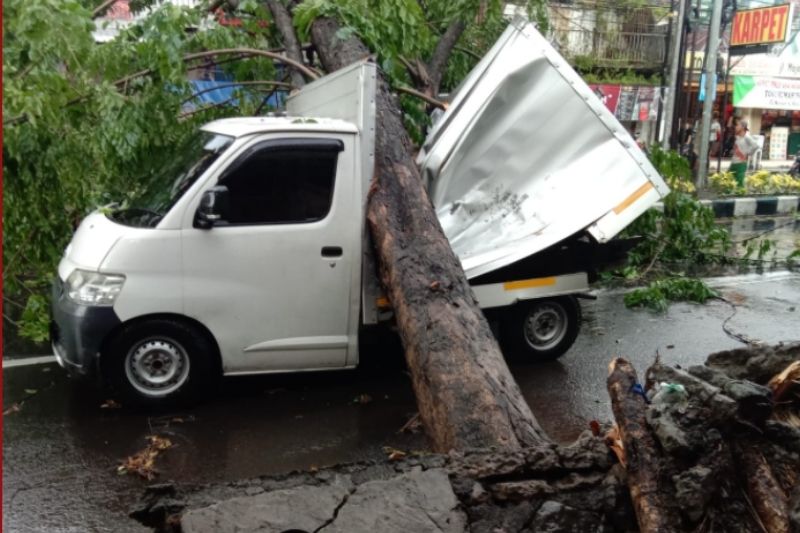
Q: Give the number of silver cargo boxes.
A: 1